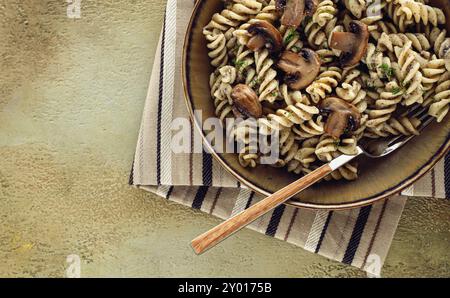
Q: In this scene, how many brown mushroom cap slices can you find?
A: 6